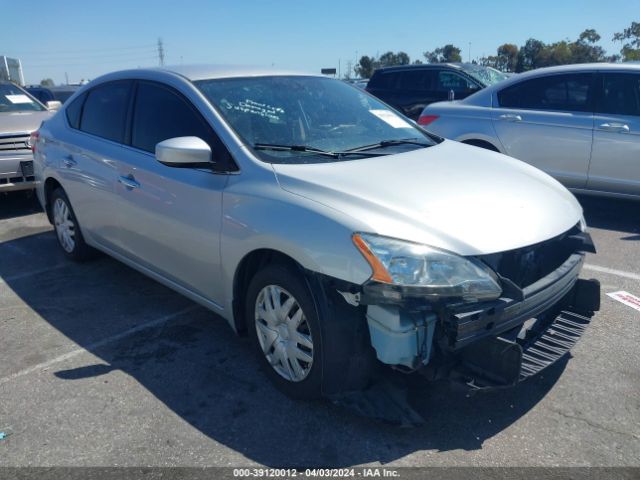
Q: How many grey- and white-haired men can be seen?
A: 0